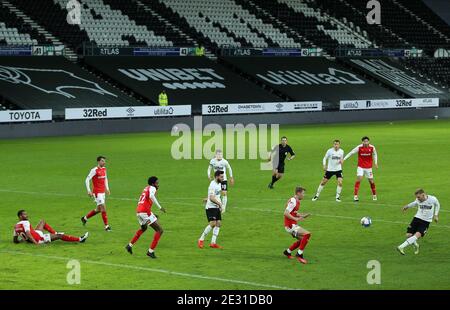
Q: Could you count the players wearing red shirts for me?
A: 5